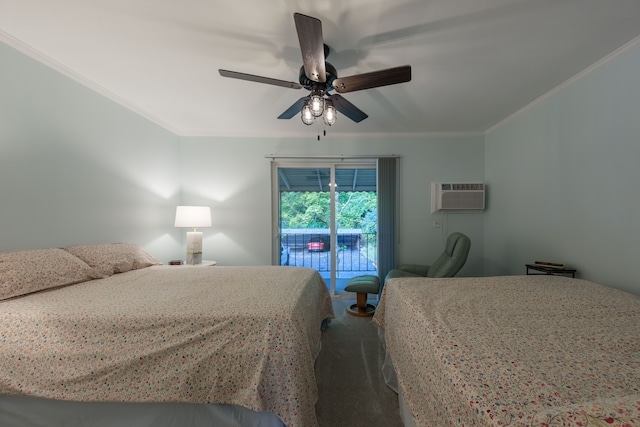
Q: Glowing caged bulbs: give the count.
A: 3